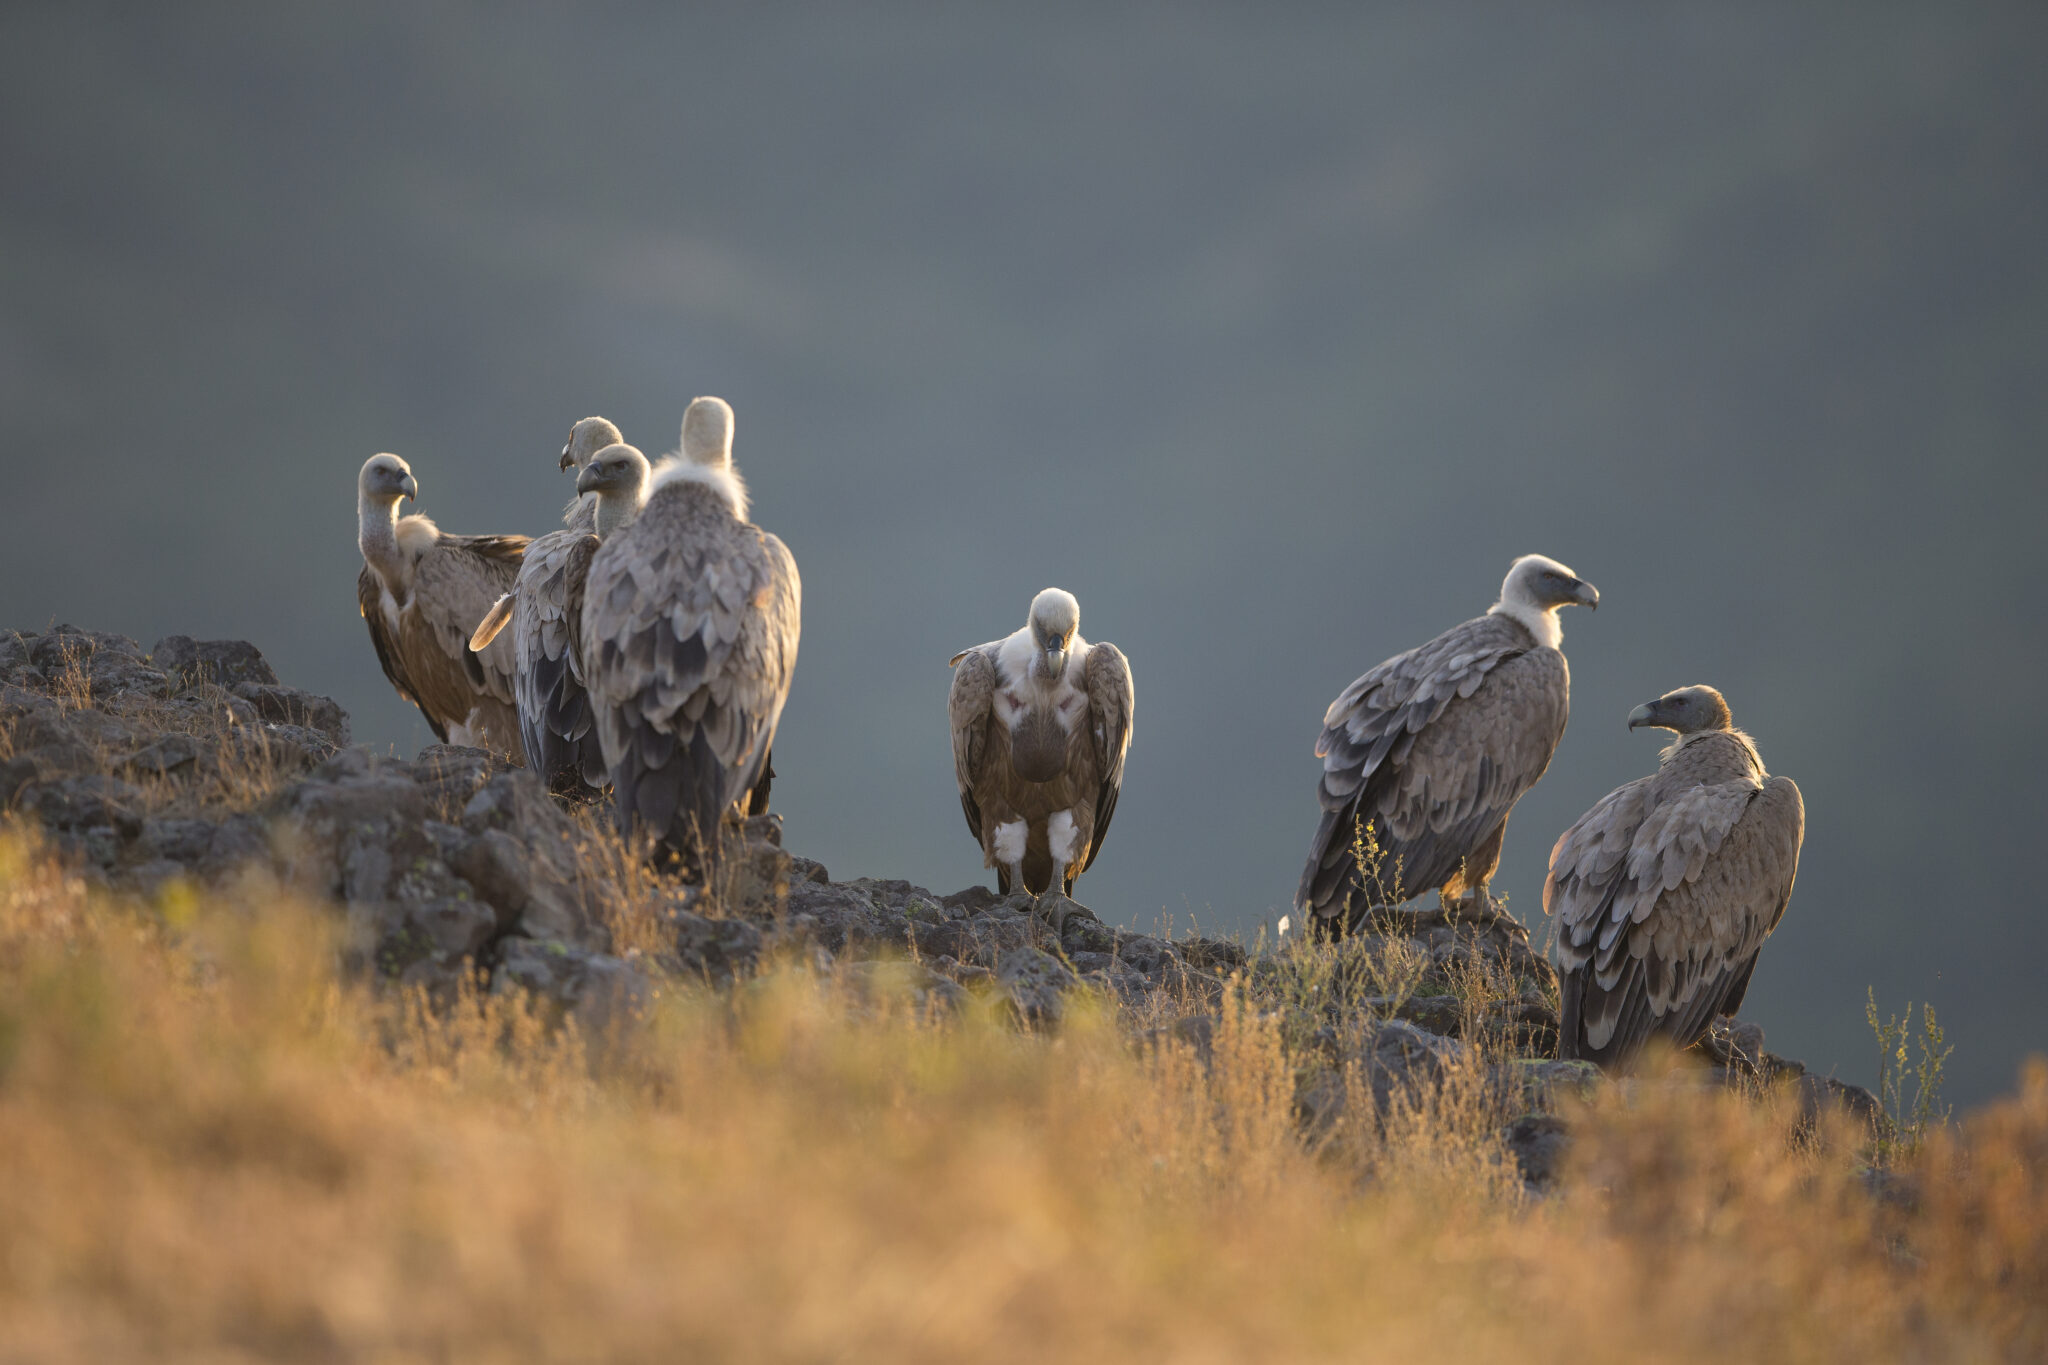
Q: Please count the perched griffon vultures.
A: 7